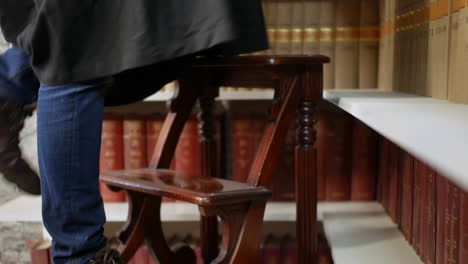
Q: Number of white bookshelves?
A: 2